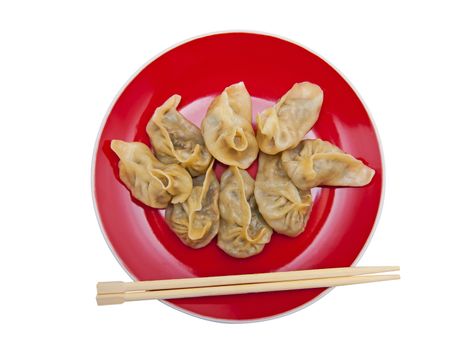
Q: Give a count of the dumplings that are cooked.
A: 8